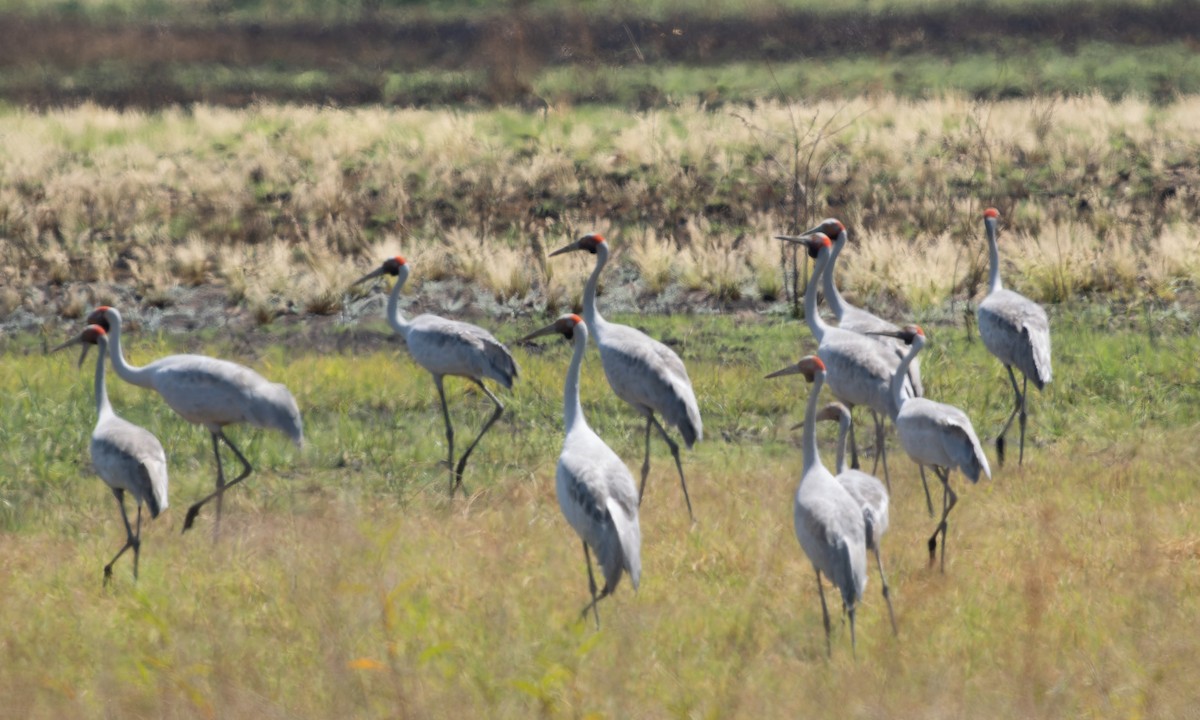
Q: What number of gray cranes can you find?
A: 11